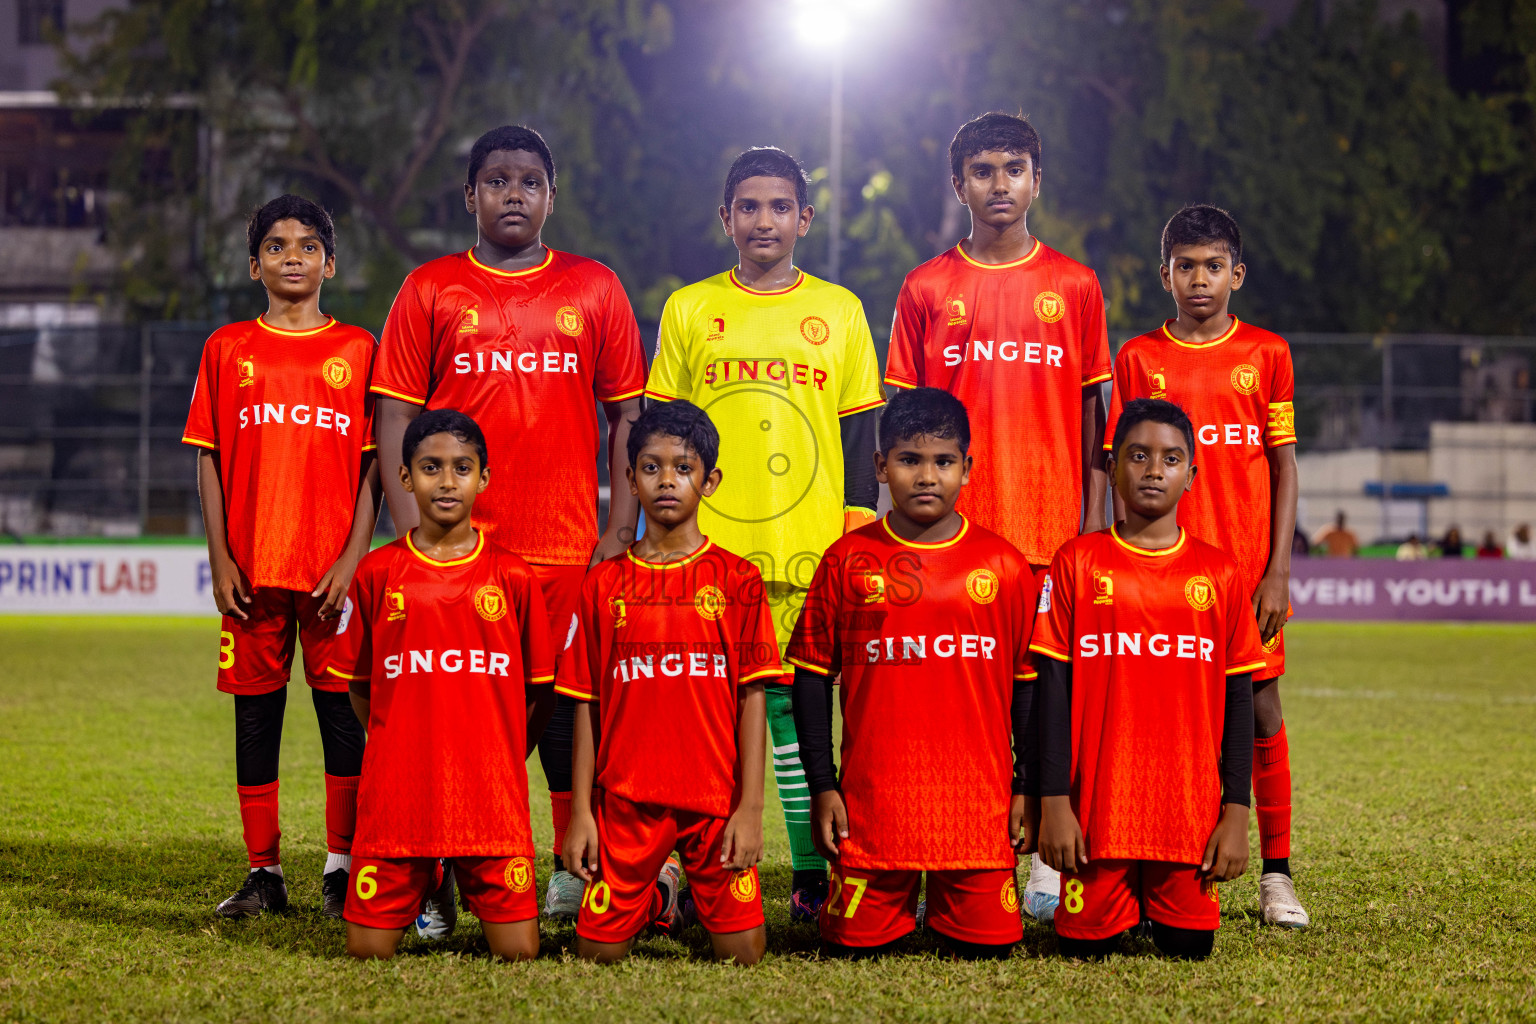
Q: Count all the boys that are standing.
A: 5